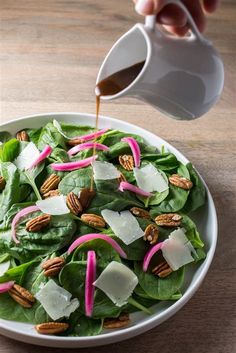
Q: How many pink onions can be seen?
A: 11